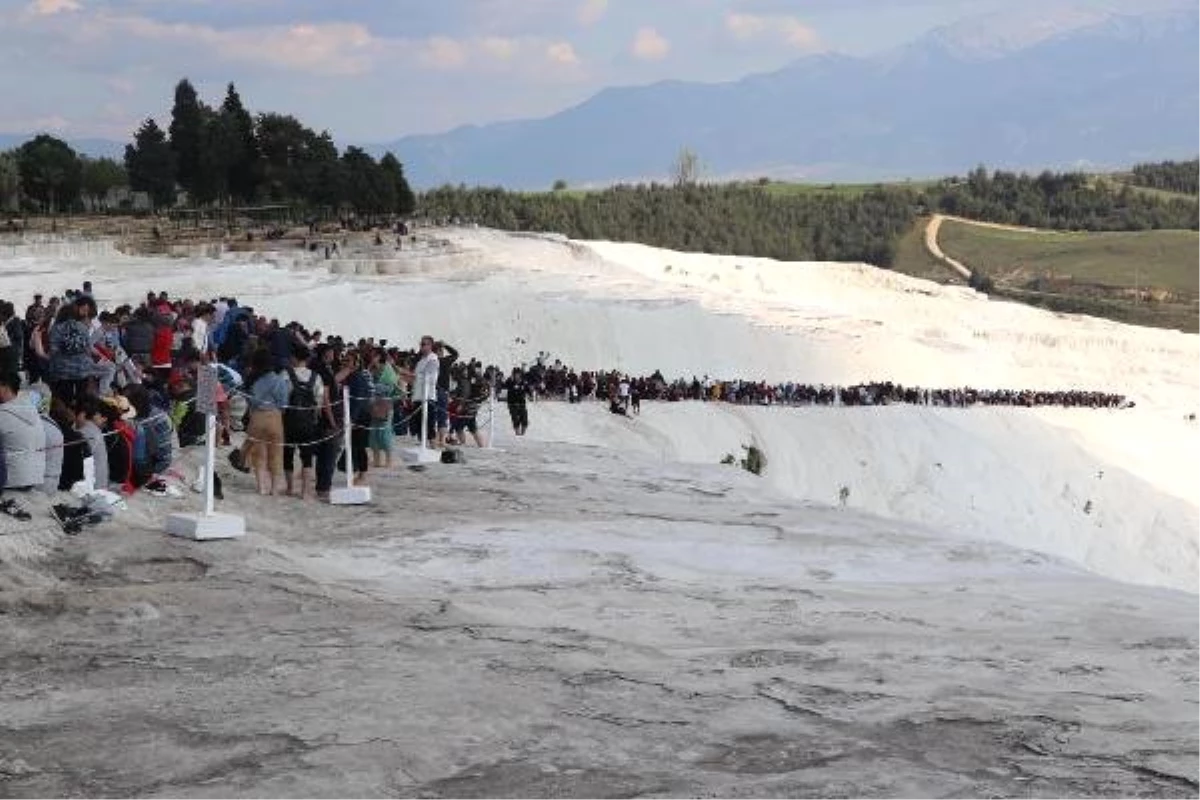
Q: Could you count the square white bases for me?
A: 3